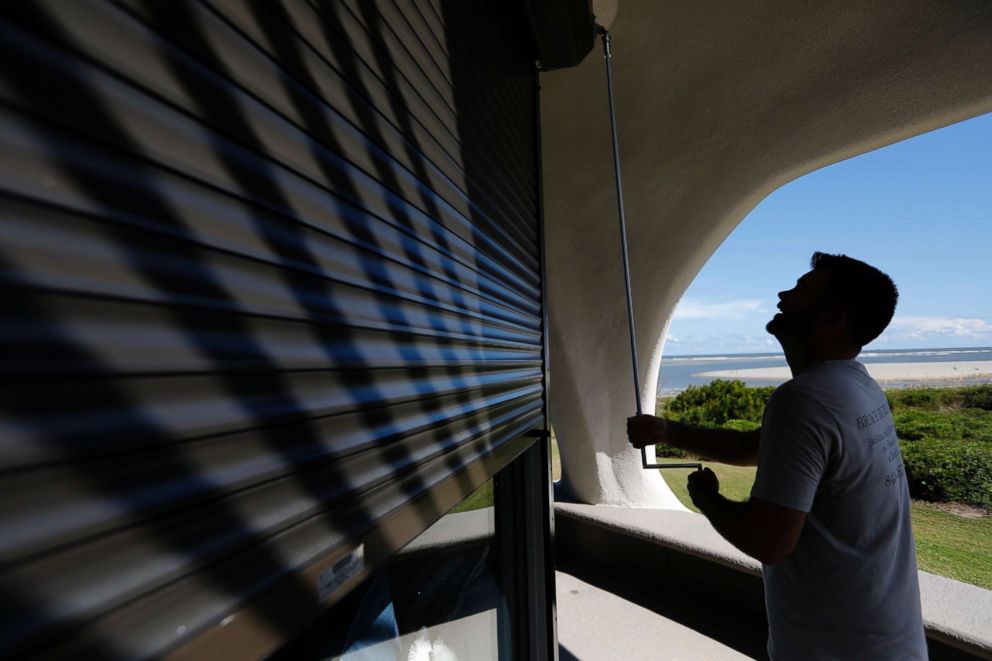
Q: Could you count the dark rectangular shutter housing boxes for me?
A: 1